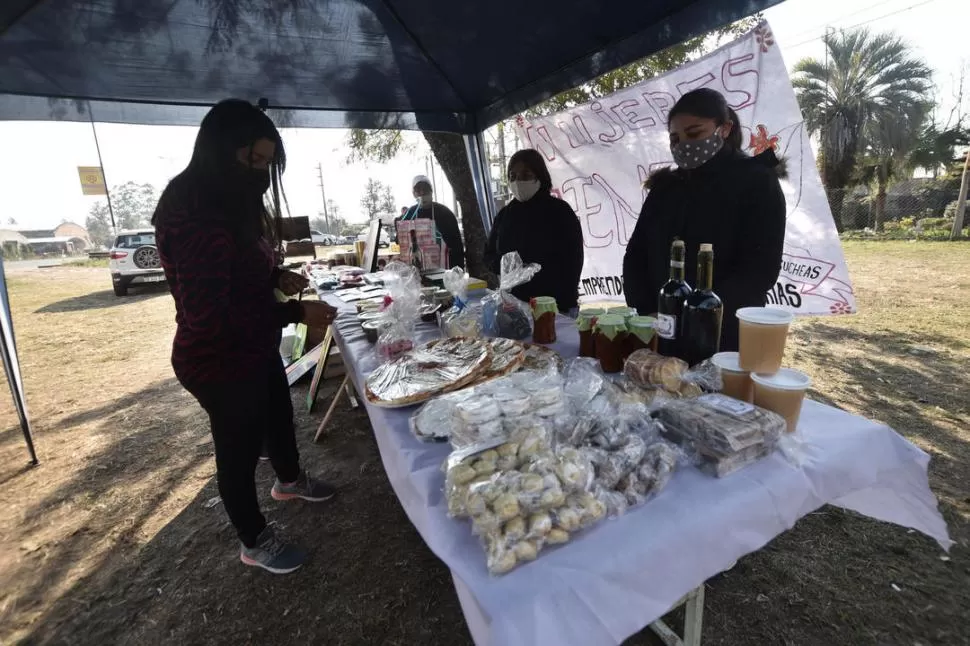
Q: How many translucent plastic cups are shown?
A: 3